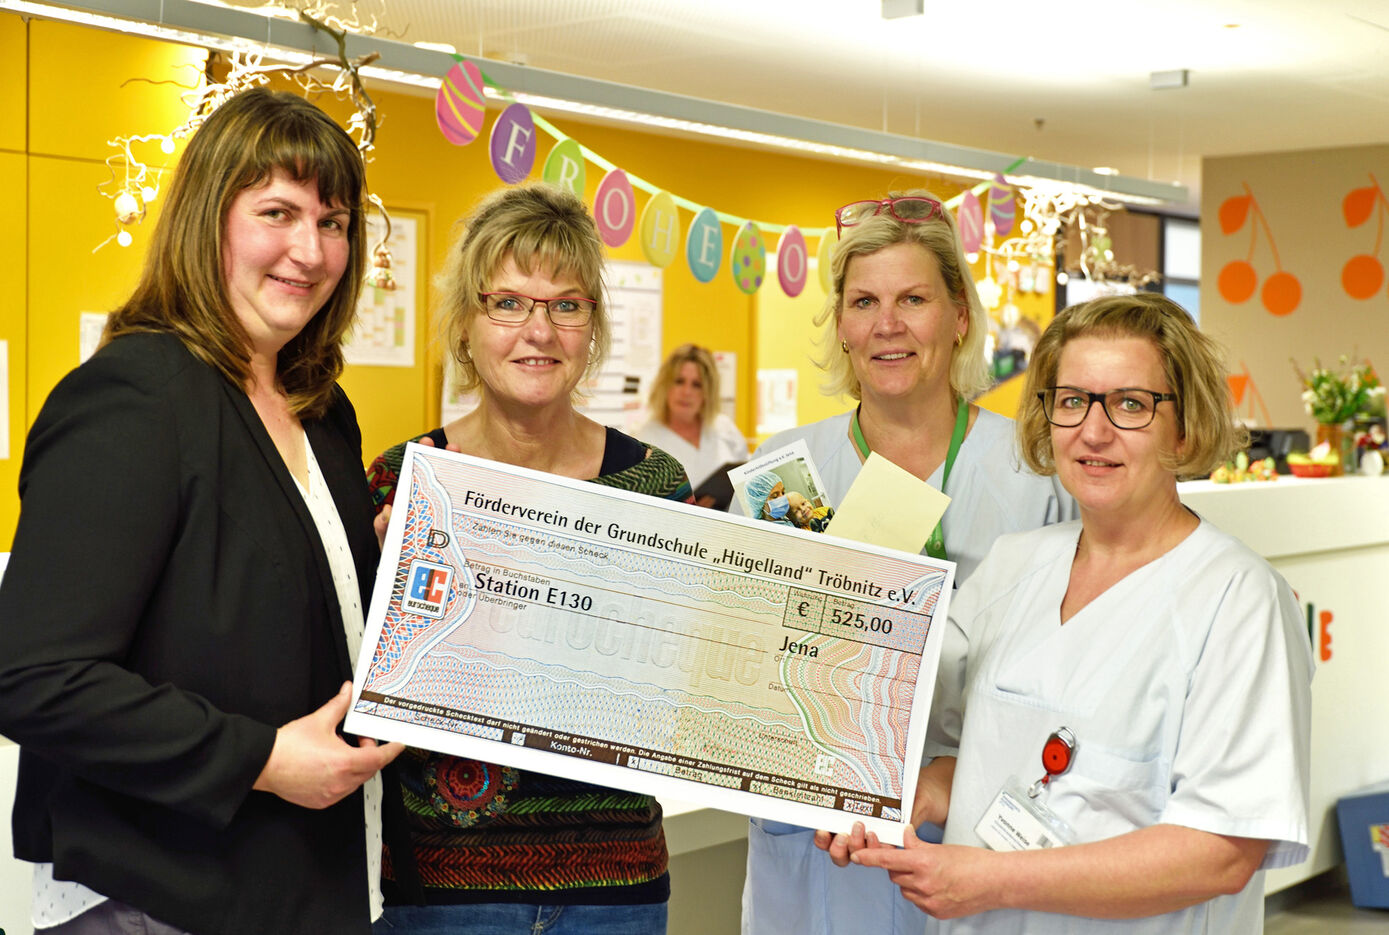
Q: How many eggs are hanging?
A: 11